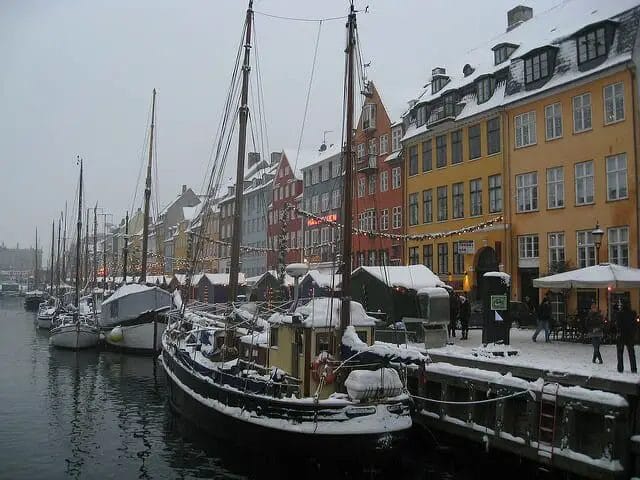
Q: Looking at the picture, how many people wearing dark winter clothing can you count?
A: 5